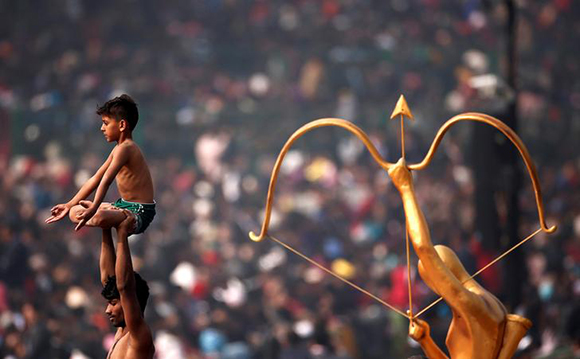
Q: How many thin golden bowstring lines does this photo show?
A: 2